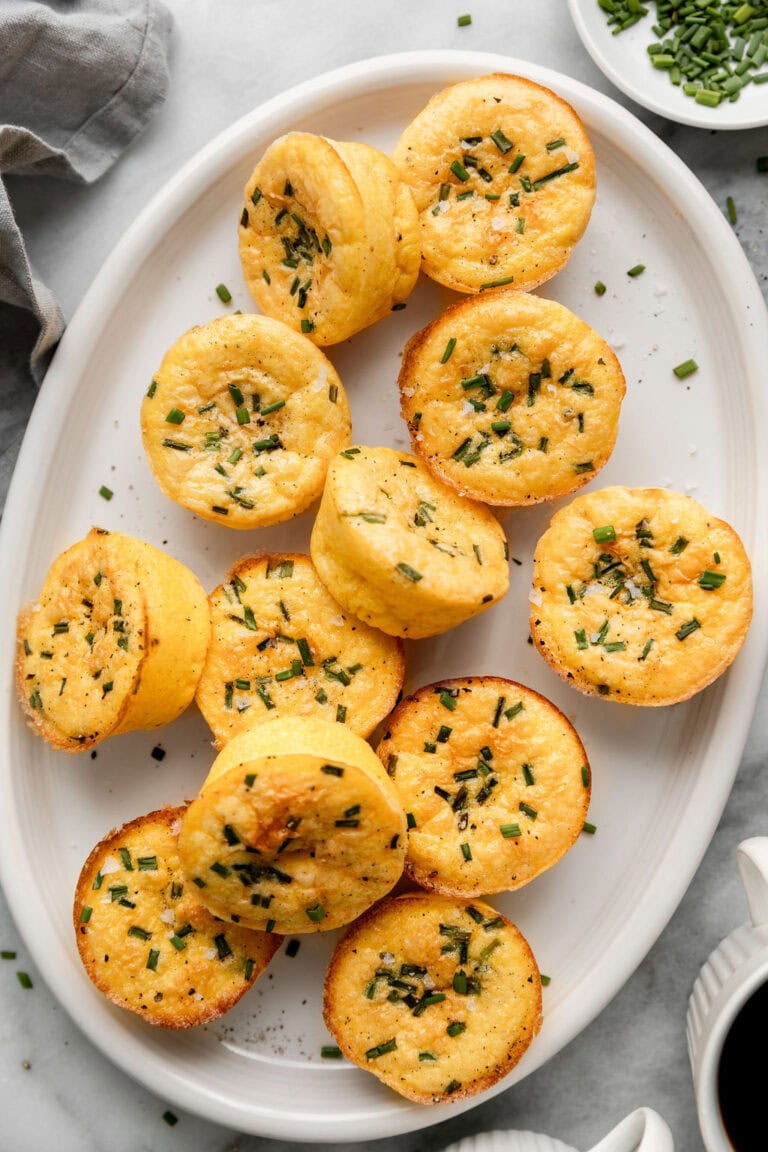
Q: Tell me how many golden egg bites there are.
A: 12